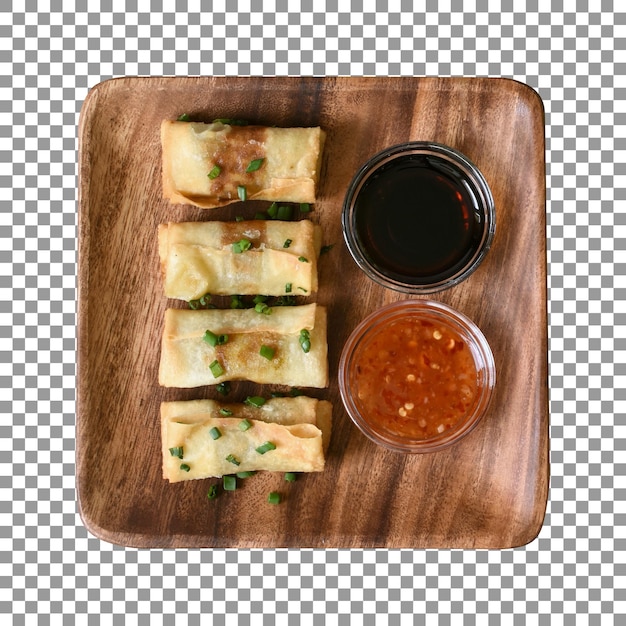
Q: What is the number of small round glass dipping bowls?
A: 2